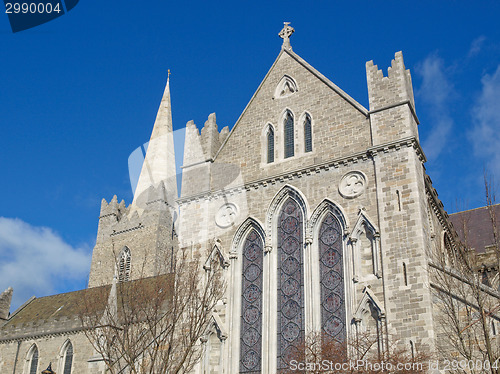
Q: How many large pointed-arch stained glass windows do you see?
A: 3